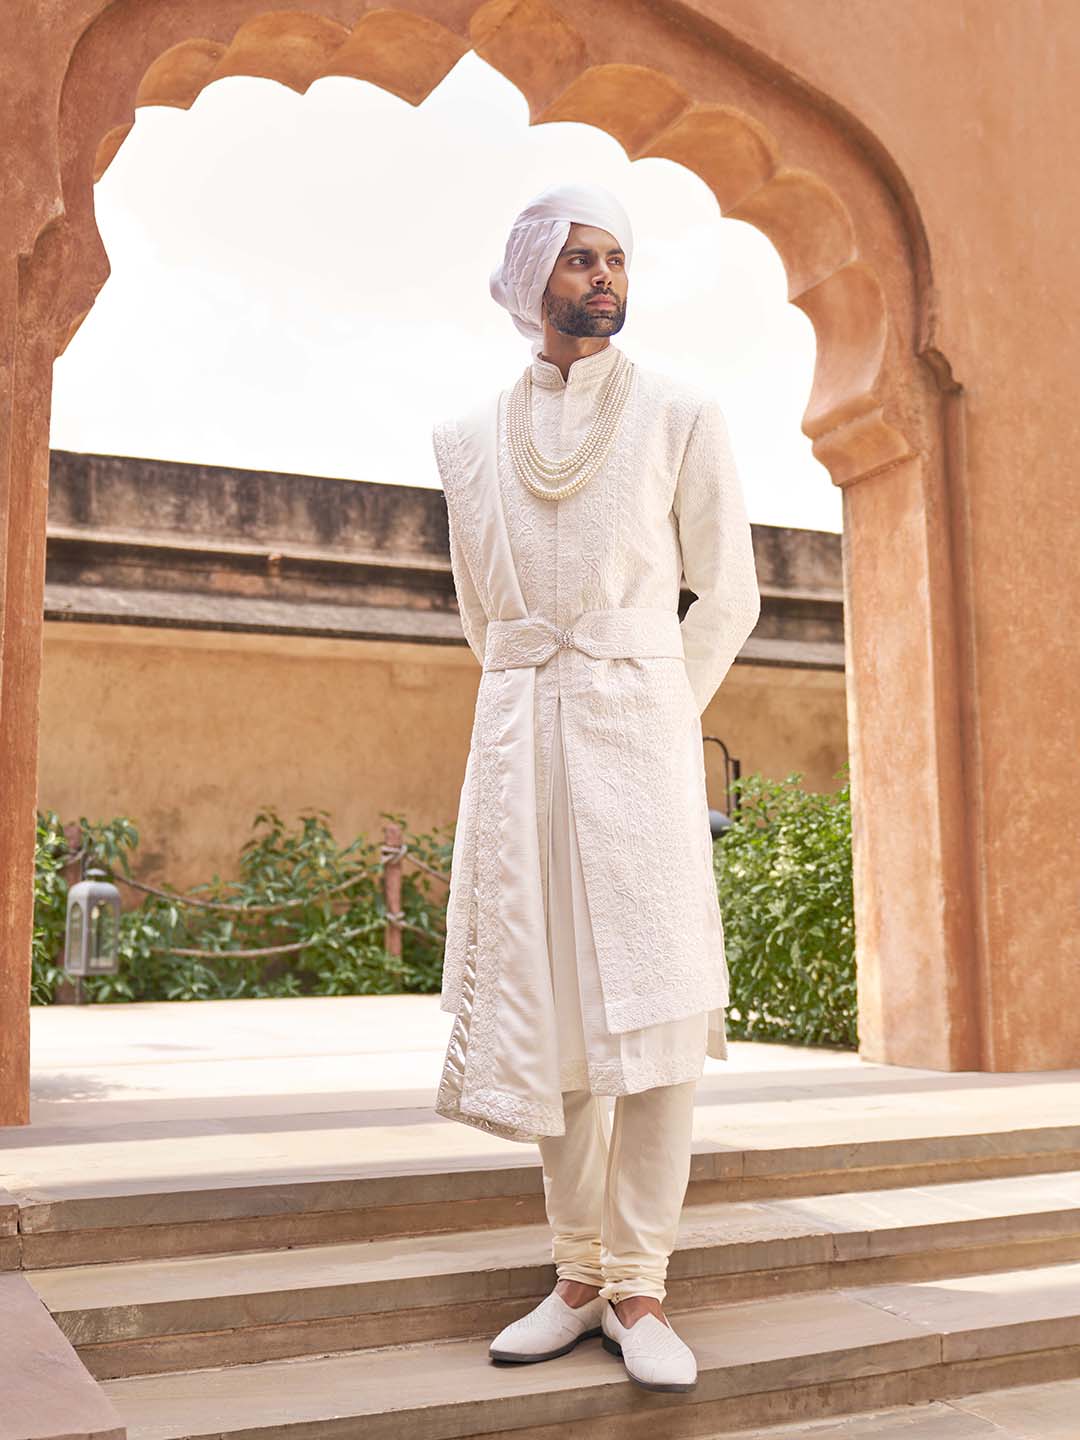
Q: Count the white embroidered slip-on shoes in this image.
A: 2